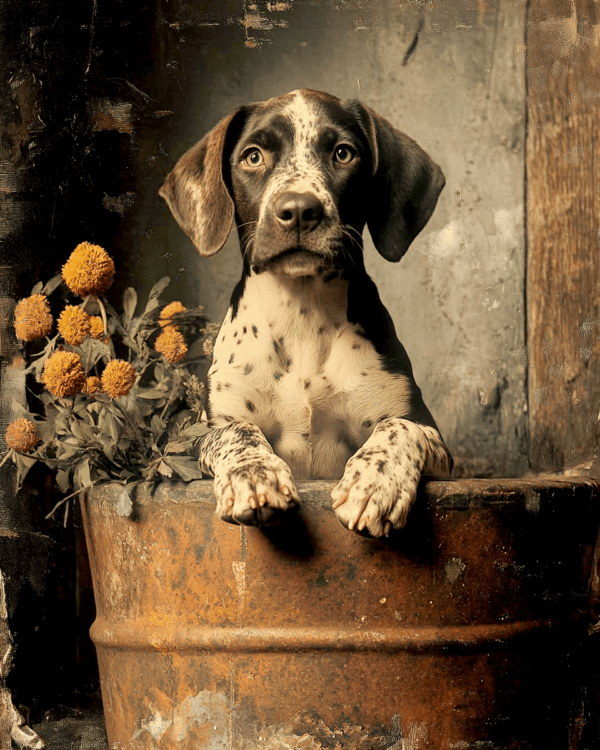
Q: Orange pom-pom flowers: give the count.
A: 10